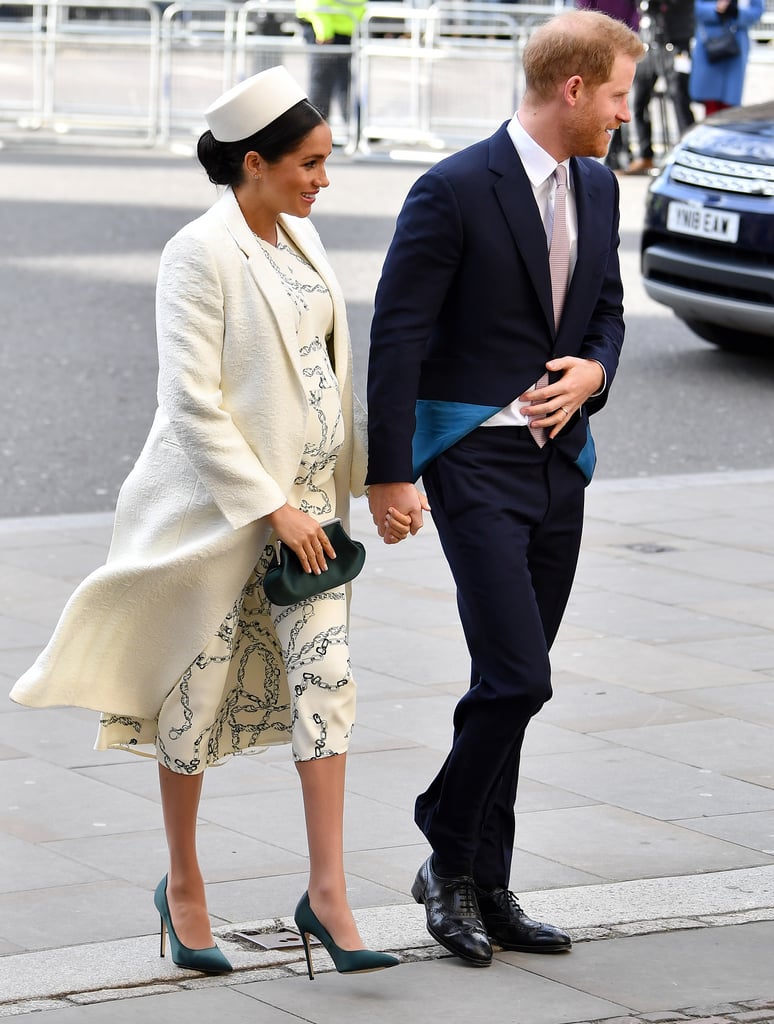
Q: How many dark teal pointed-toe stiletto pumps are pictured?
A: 2